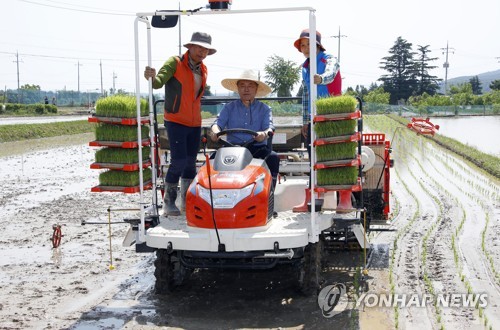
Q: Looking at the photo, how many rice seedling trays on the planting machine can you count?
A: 8